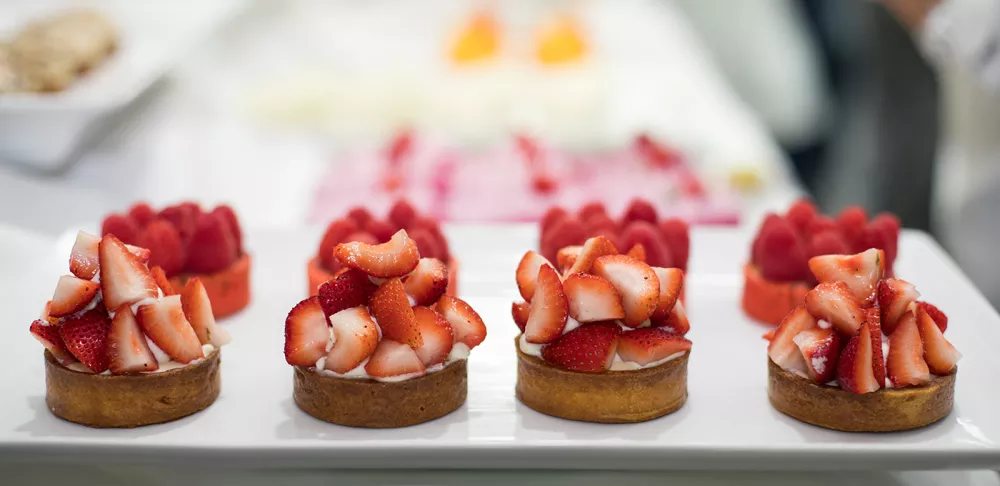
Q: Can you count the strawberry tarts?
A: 4